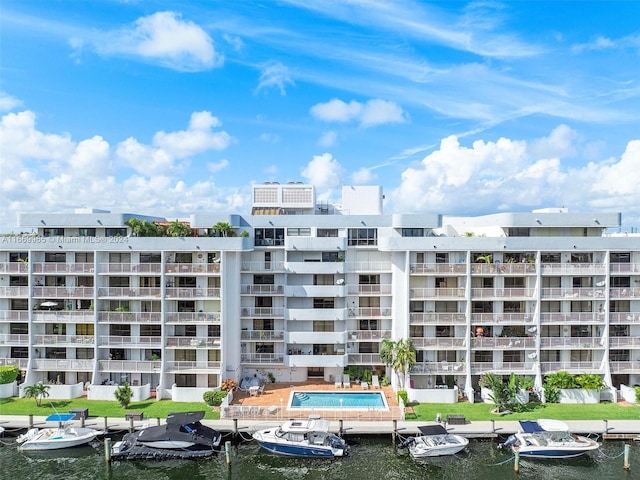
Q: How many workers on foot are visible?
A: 0